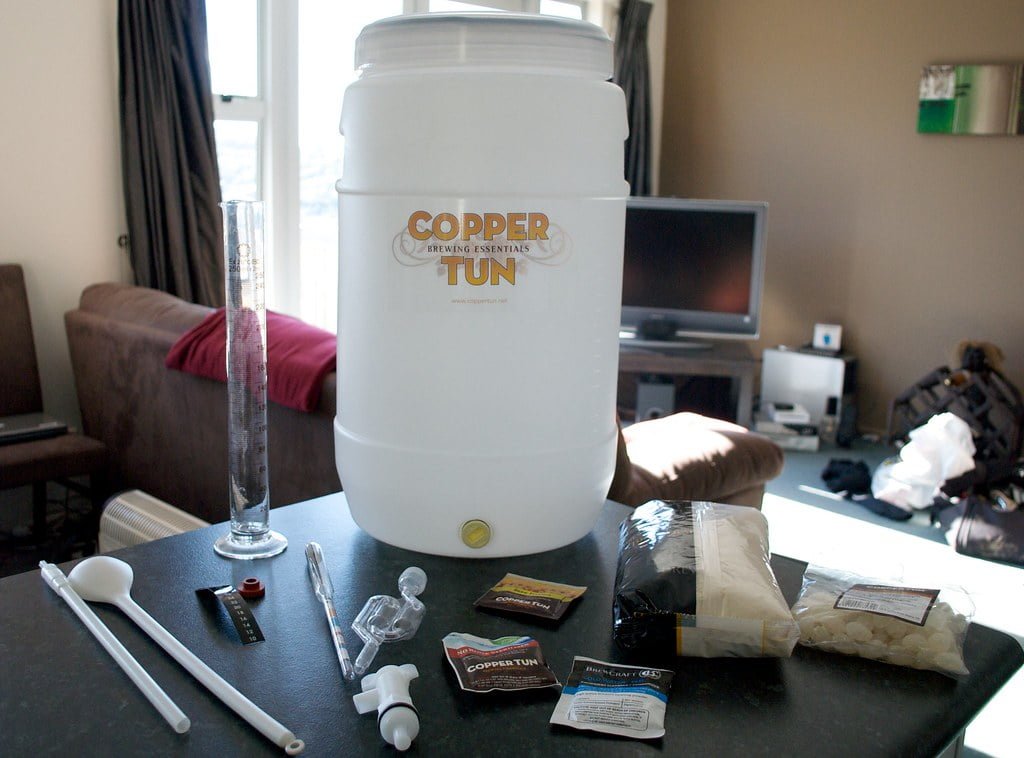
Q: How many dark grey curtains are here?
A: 2